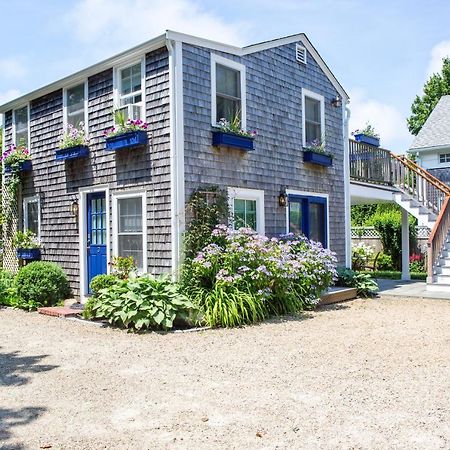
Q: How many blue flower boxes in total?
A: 7